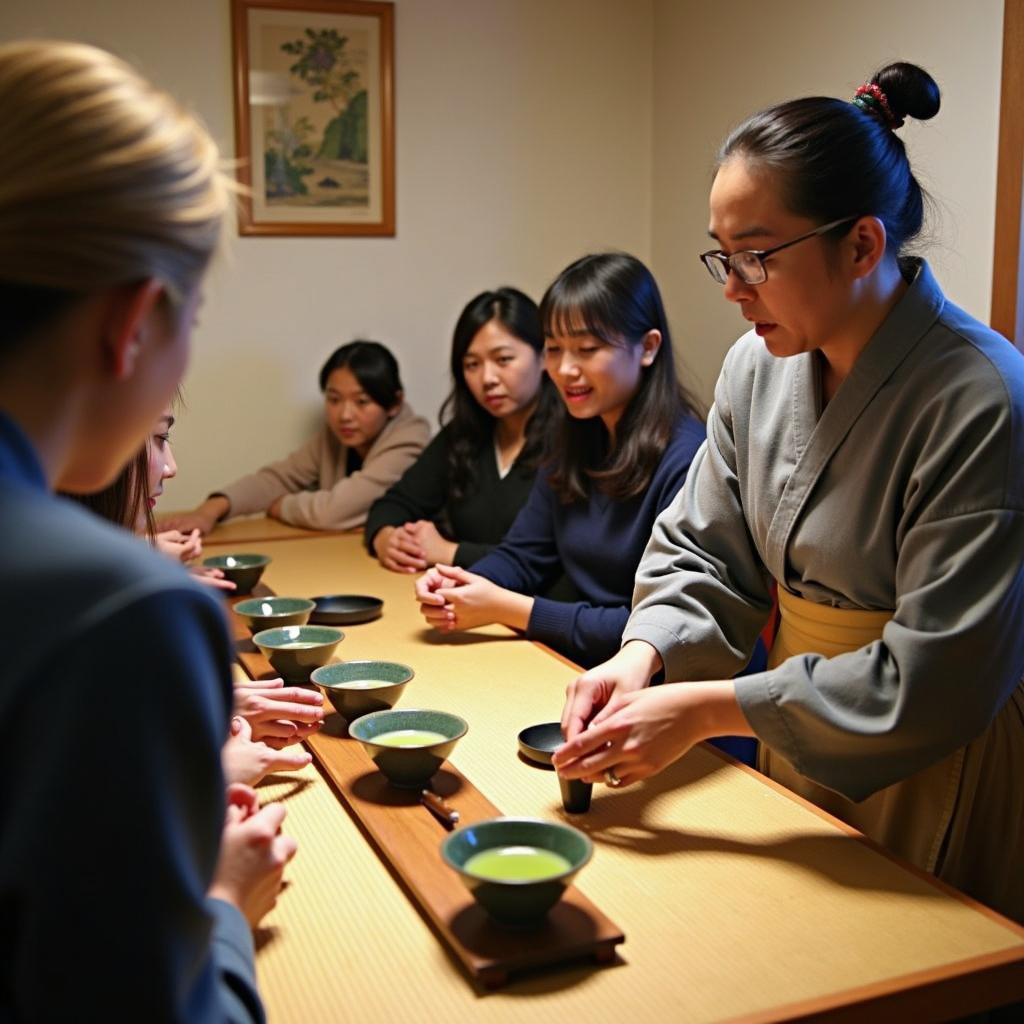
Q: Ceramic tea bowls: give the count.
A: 6